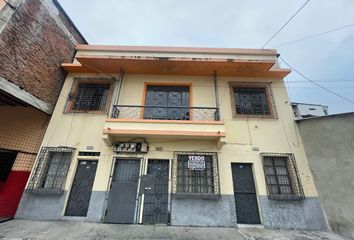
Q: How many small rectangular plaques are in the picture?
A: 3